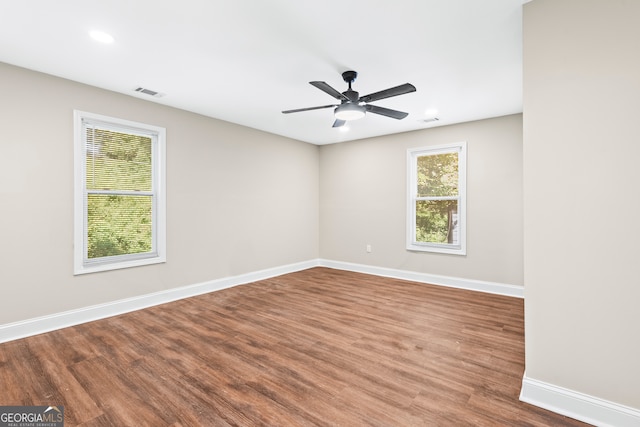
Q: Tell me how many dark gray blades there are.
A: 5